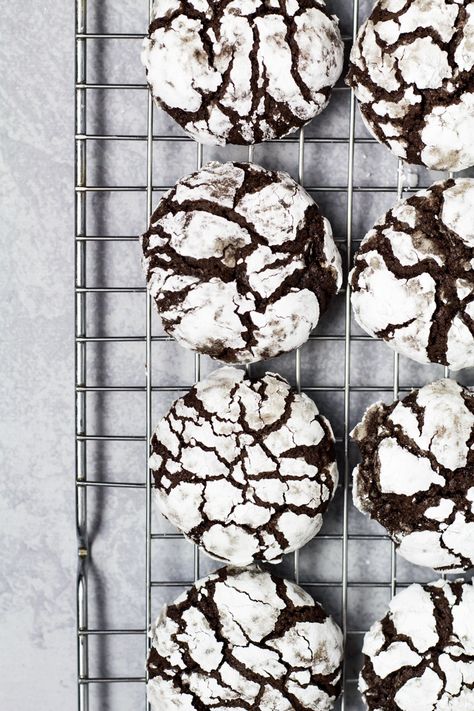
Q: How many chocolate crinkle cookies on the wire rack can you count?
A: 8